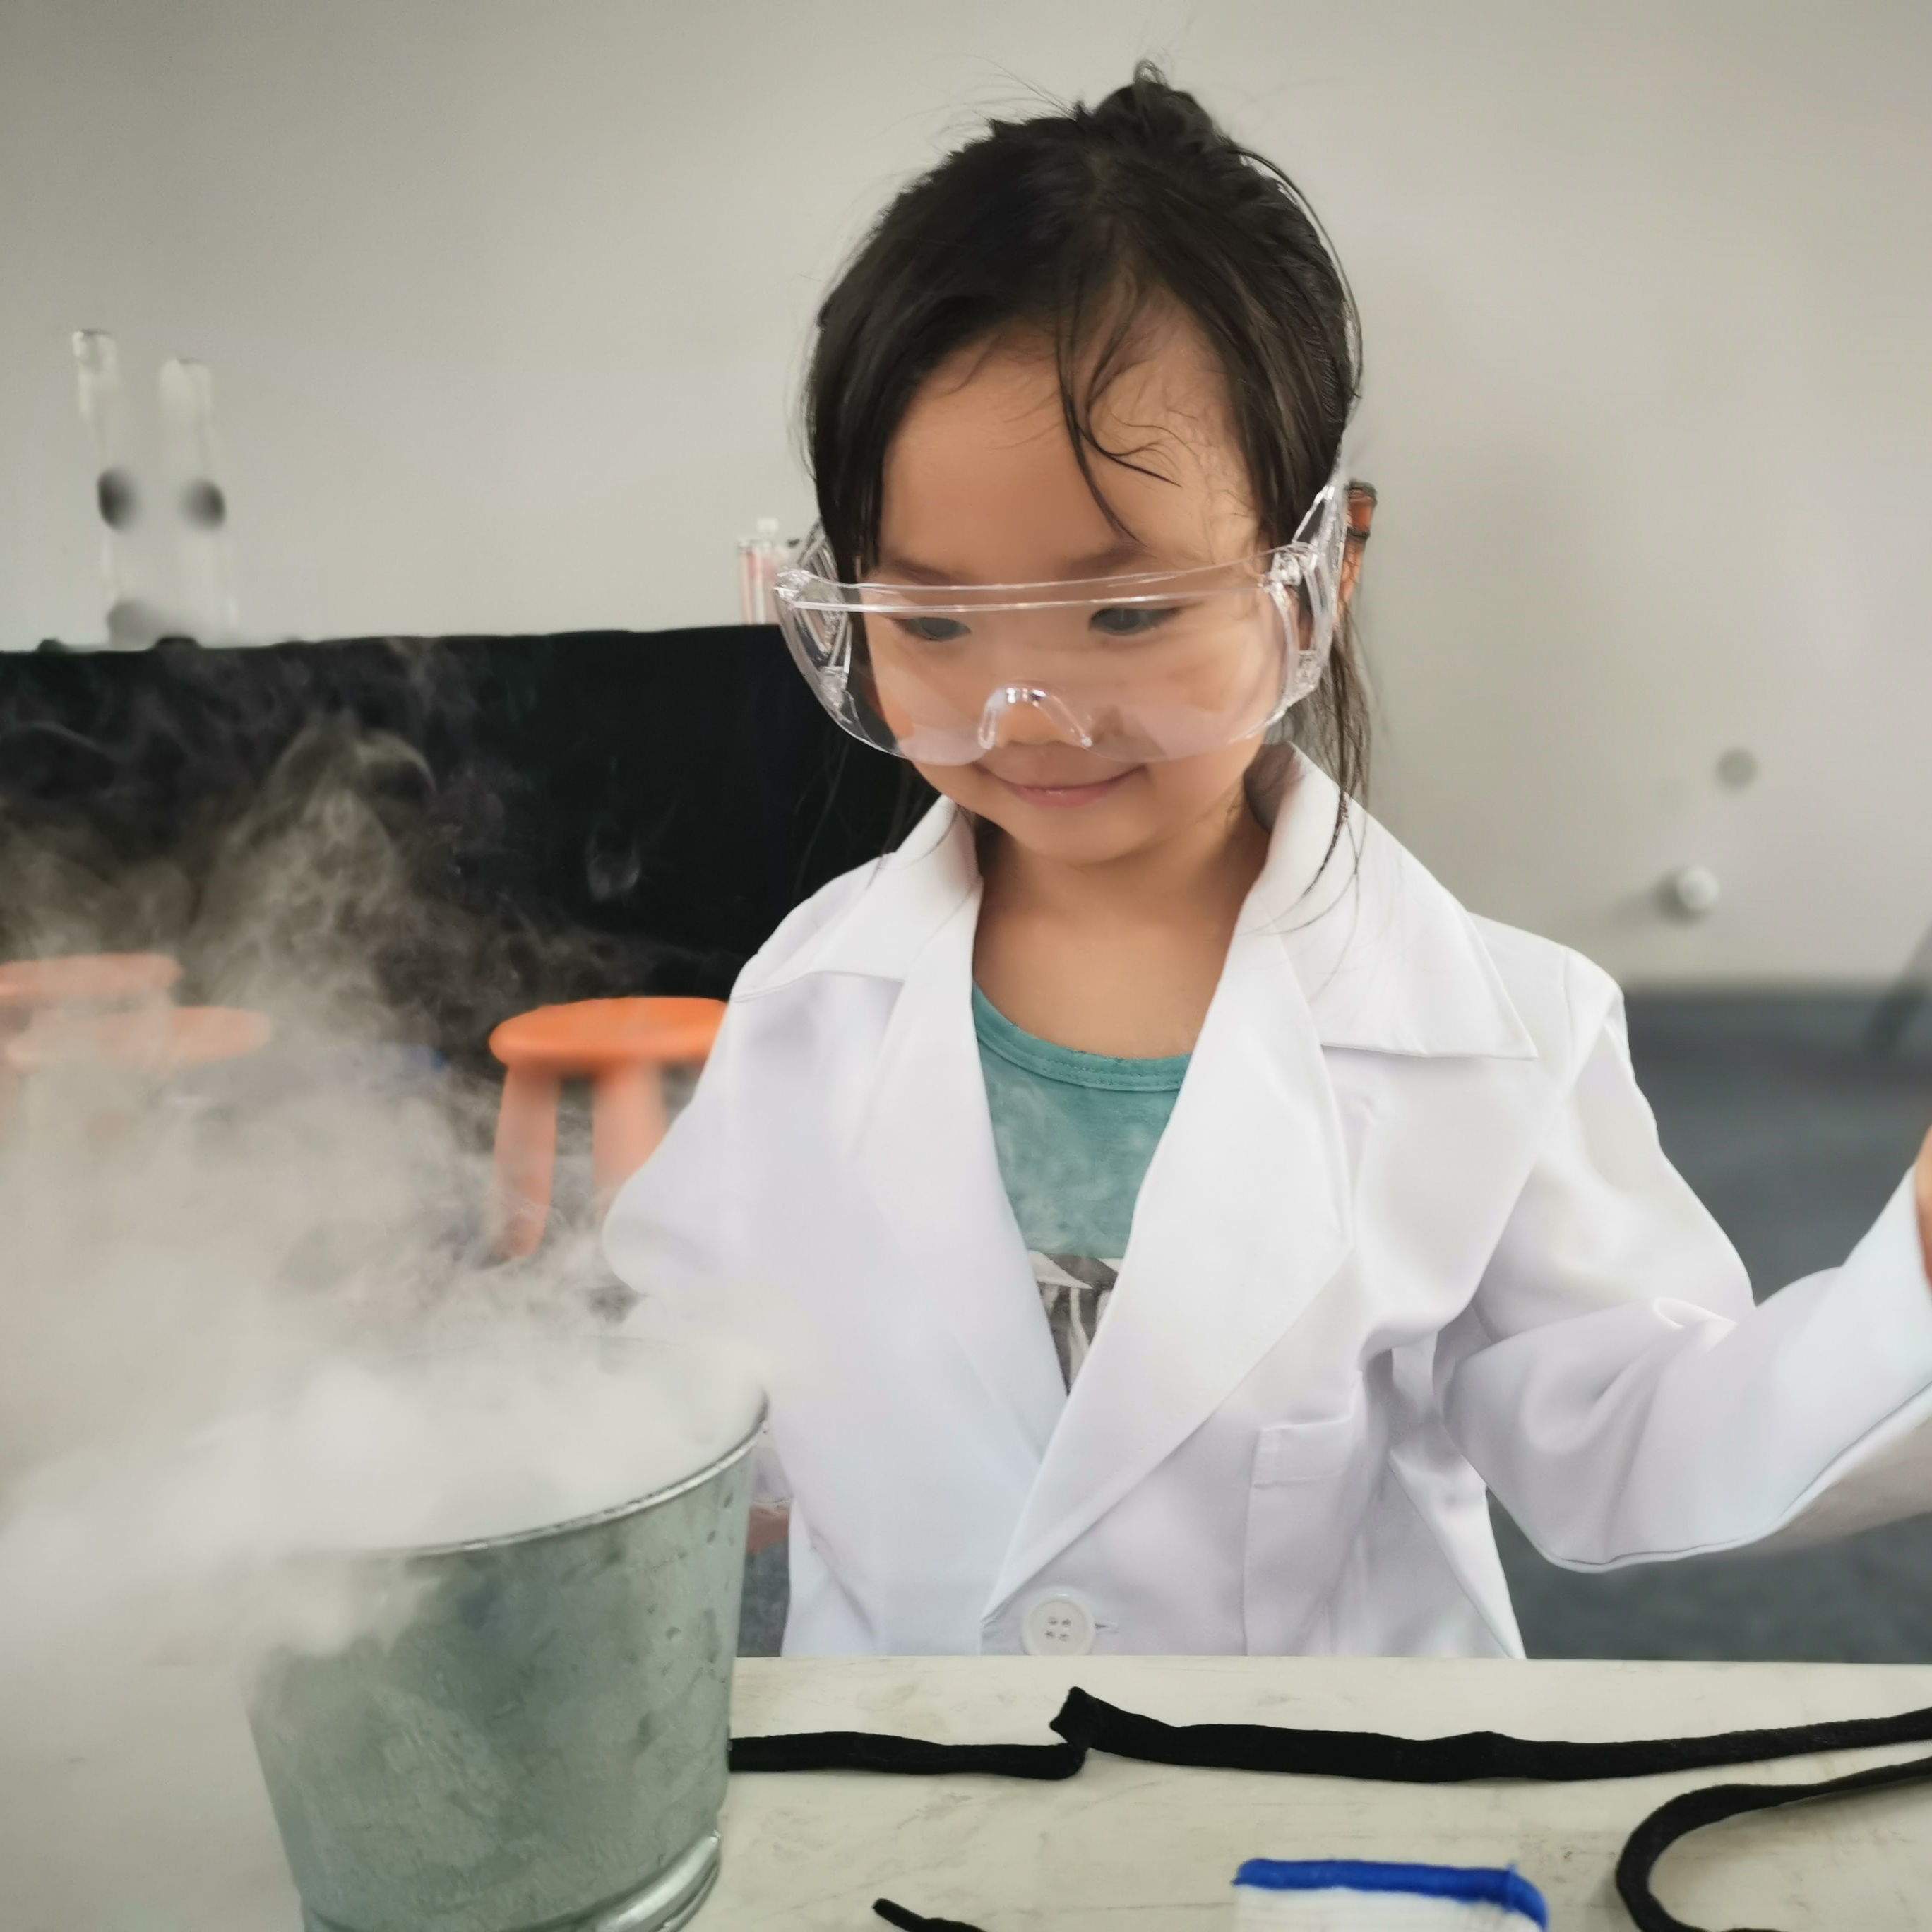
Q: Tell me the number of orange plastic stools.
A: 3